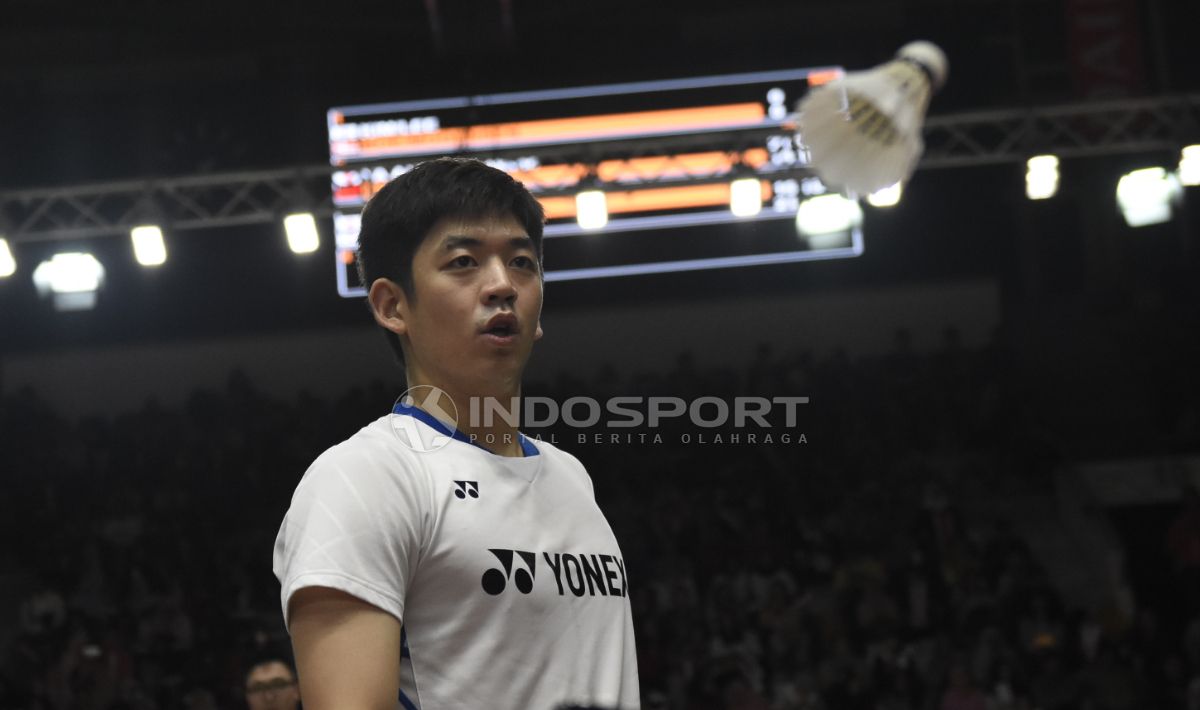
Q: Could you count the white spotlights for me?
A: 11